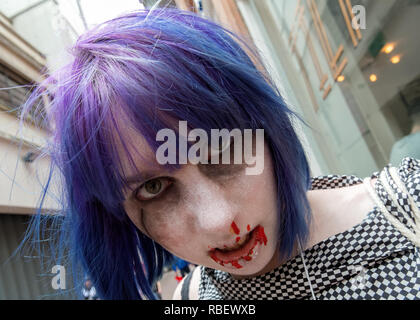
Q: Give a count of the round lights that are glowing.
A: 4